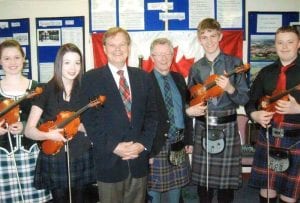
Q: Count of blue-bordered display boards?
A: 5